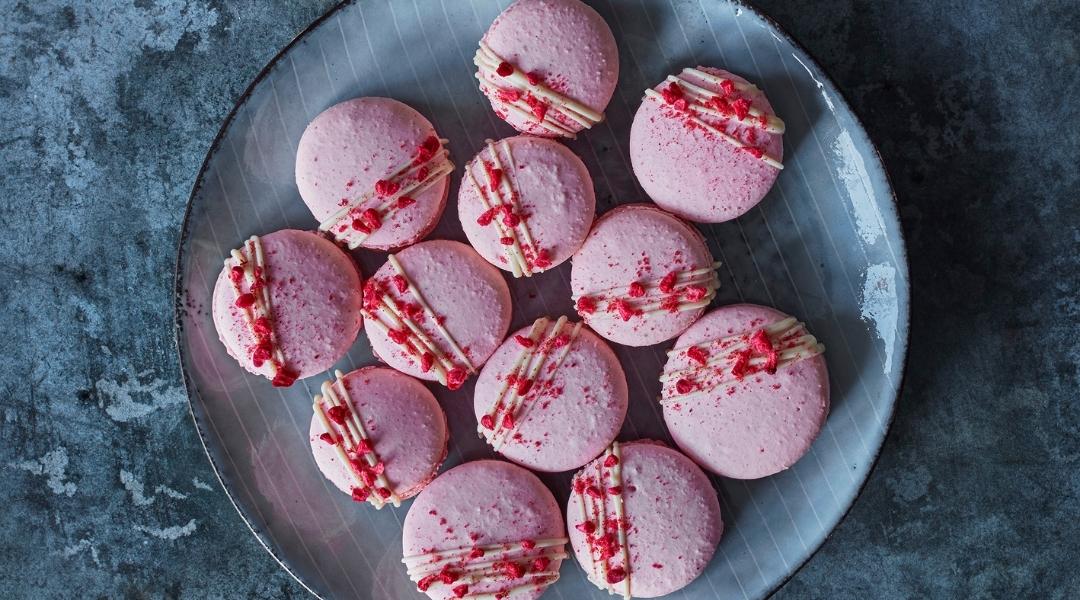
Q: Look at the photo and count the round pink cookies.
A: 12